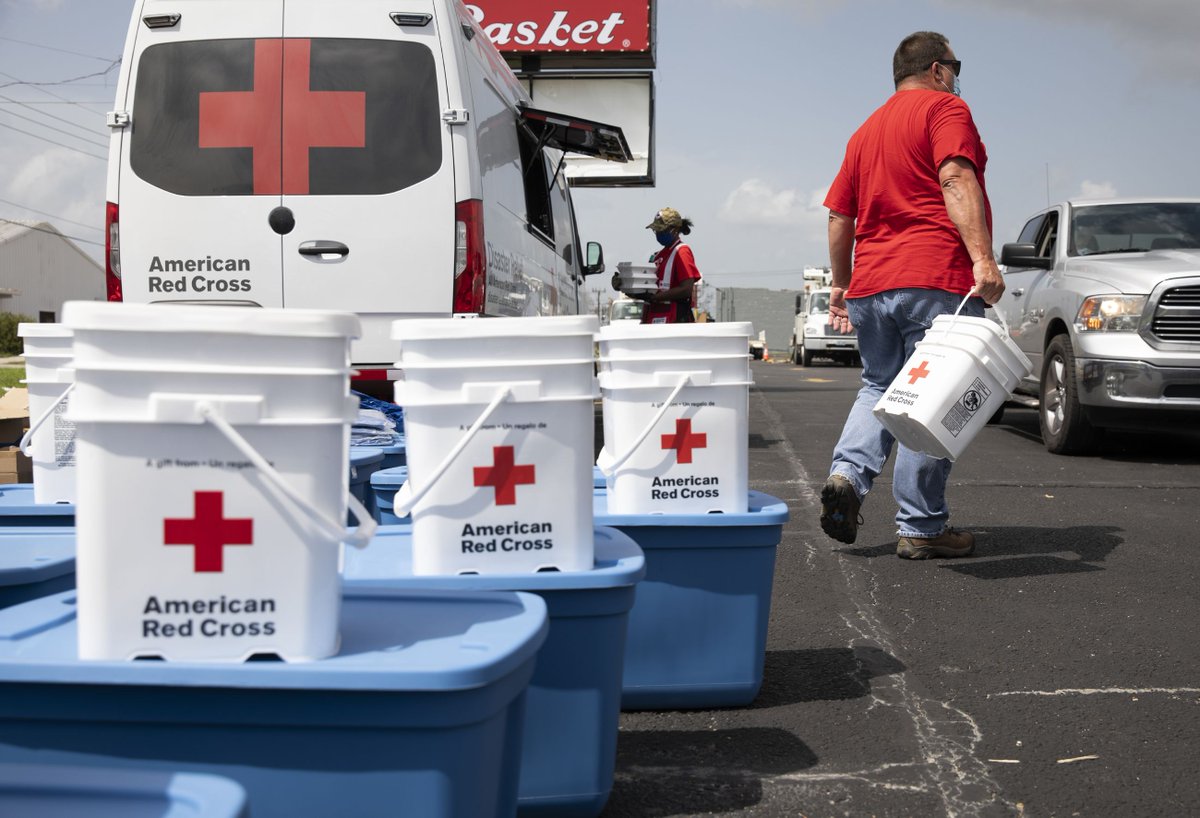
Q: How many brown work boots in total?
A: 2